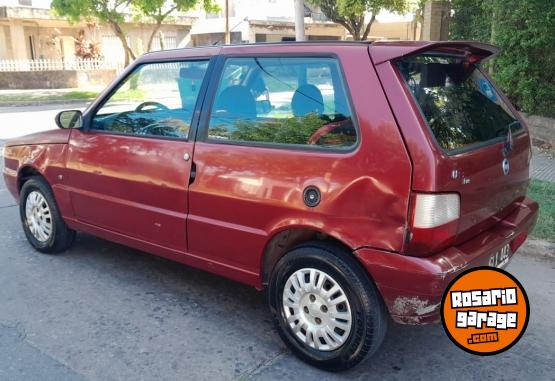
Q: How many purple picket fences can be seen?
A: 0